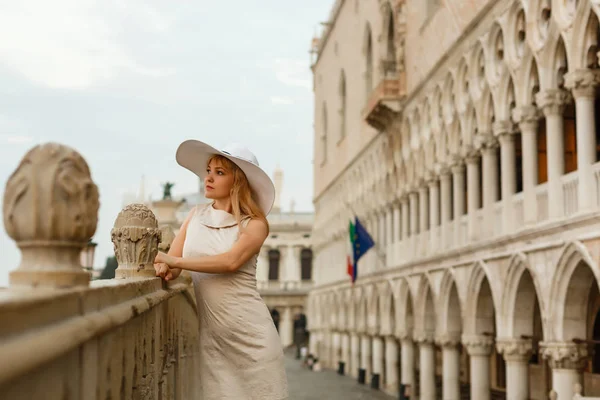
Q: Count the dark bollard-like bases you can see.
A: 4